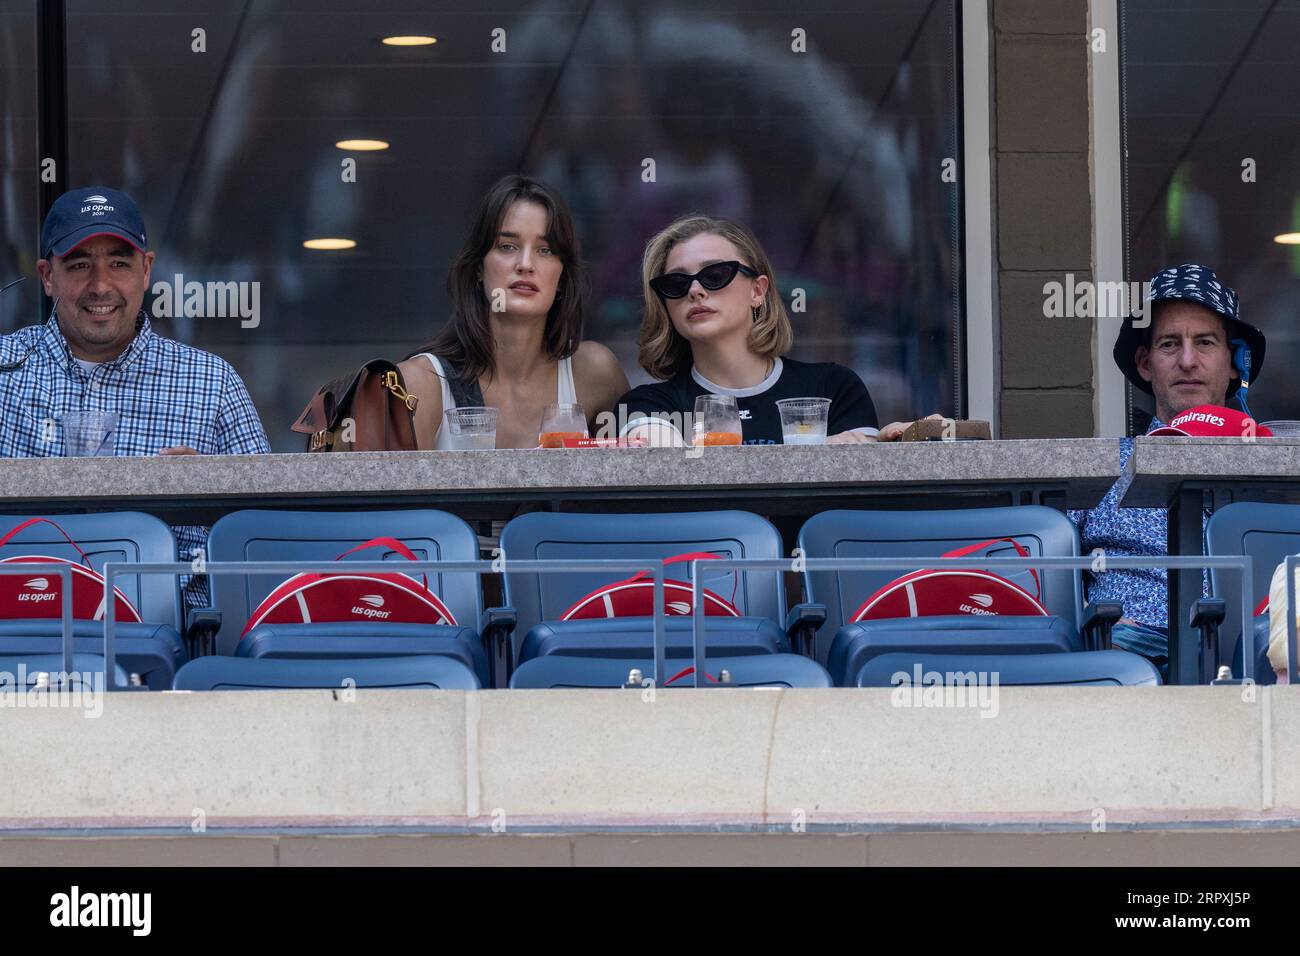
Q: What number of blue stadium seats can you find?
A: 9